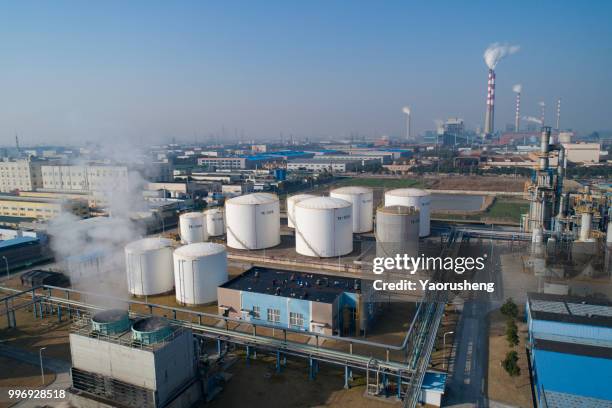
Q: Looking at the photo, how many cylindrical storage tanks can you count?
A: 10